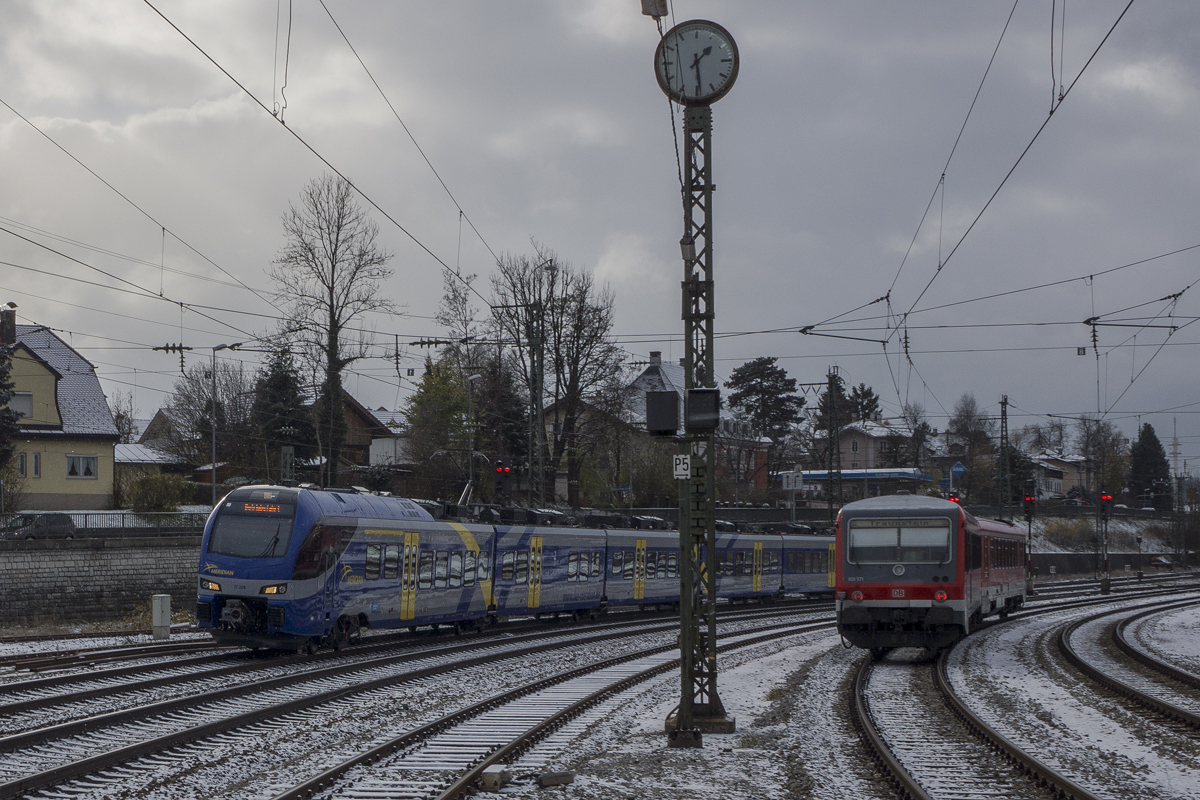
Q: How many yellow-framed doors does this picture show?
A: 5